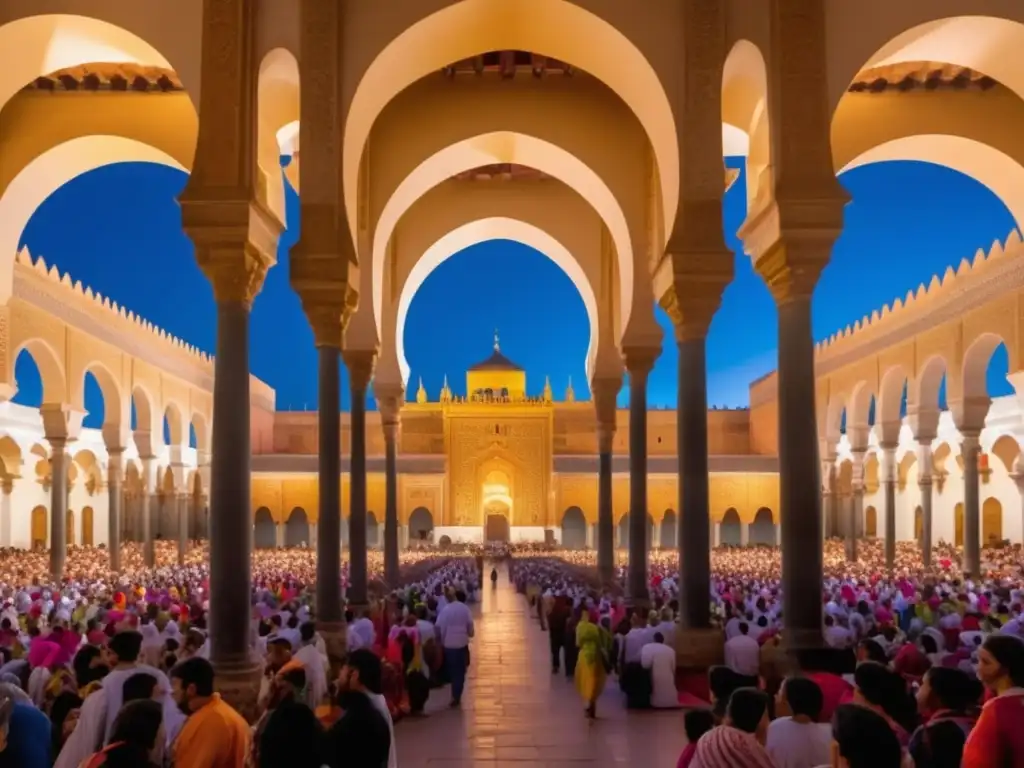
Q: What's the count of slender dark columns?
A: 8